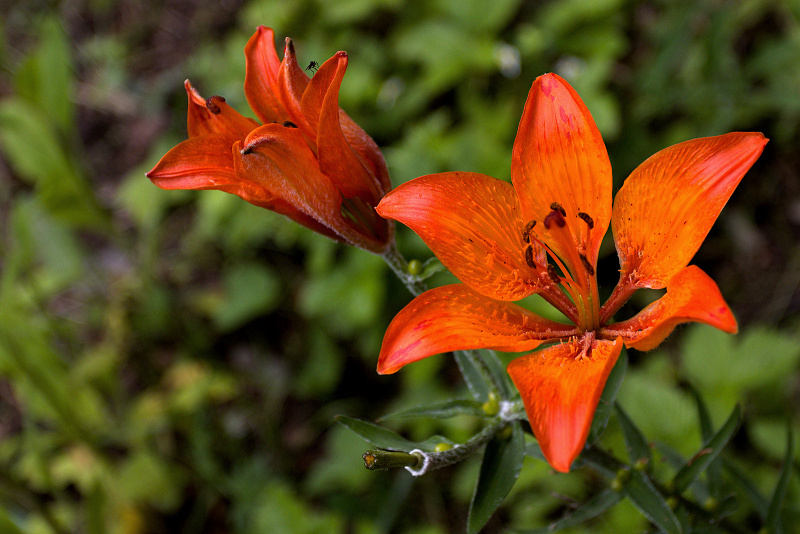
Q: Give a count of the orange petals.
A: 12